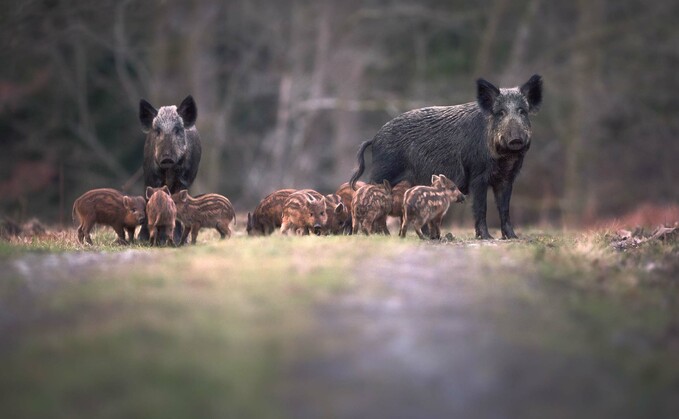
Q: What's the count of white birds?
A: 0